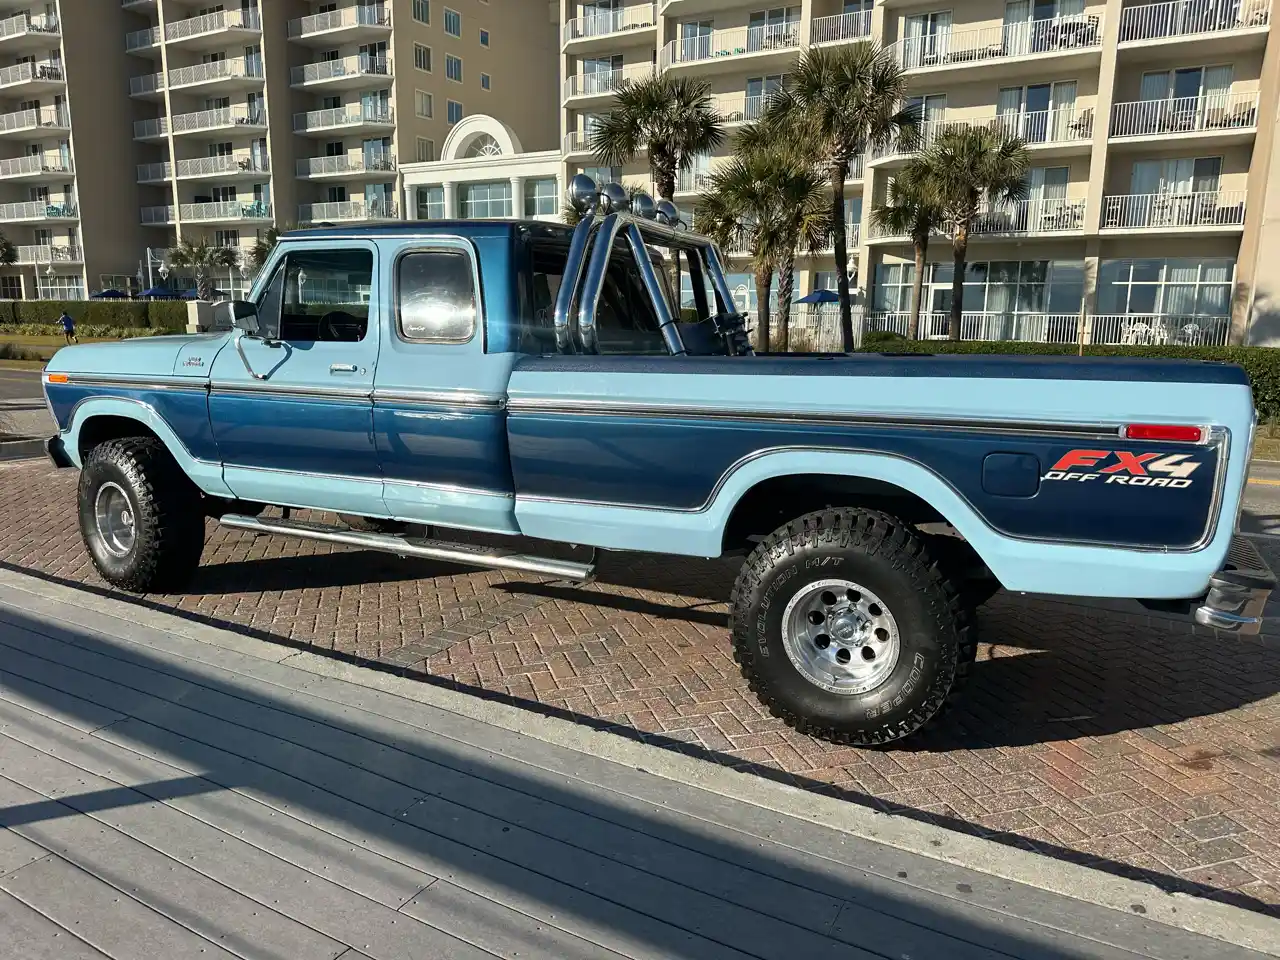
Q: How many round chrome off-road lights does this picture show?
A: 4